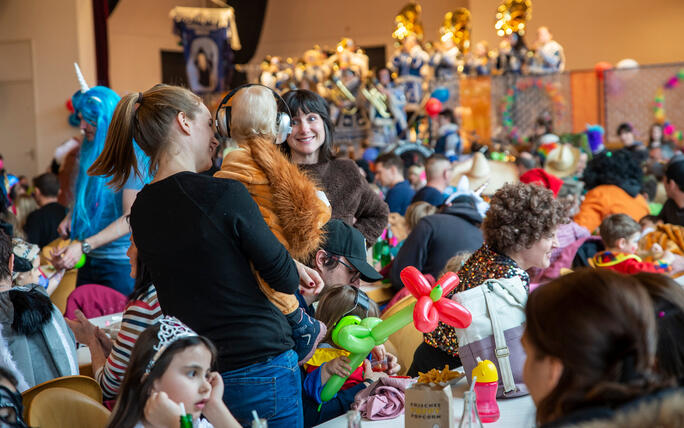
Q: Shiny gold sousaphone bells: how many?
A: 3